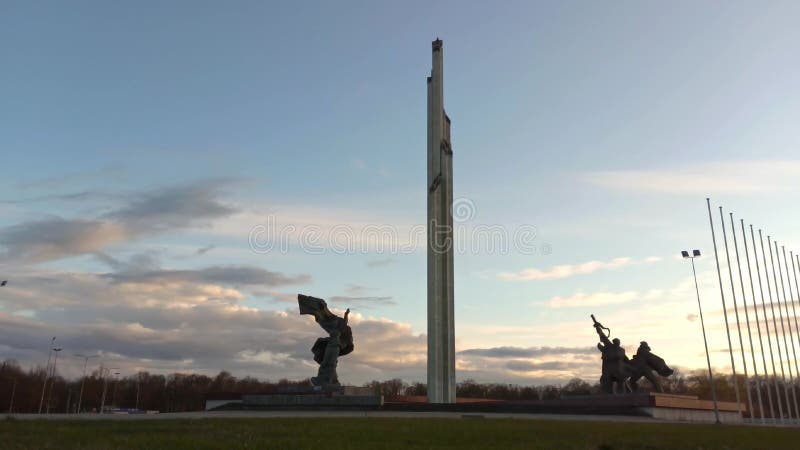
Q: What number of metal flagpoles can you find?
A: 11